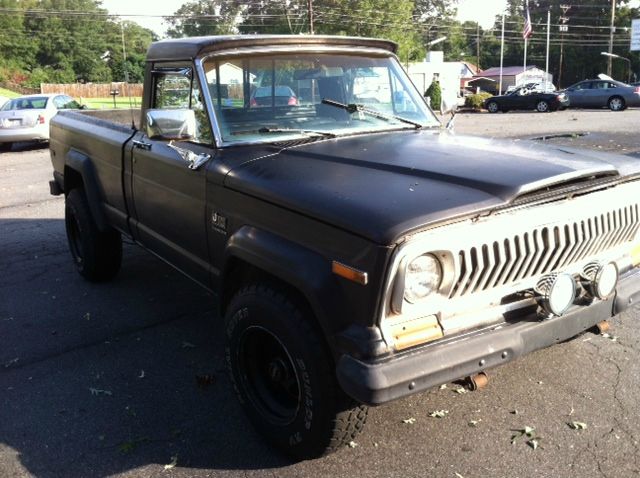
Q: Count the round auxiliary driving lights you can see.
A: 2